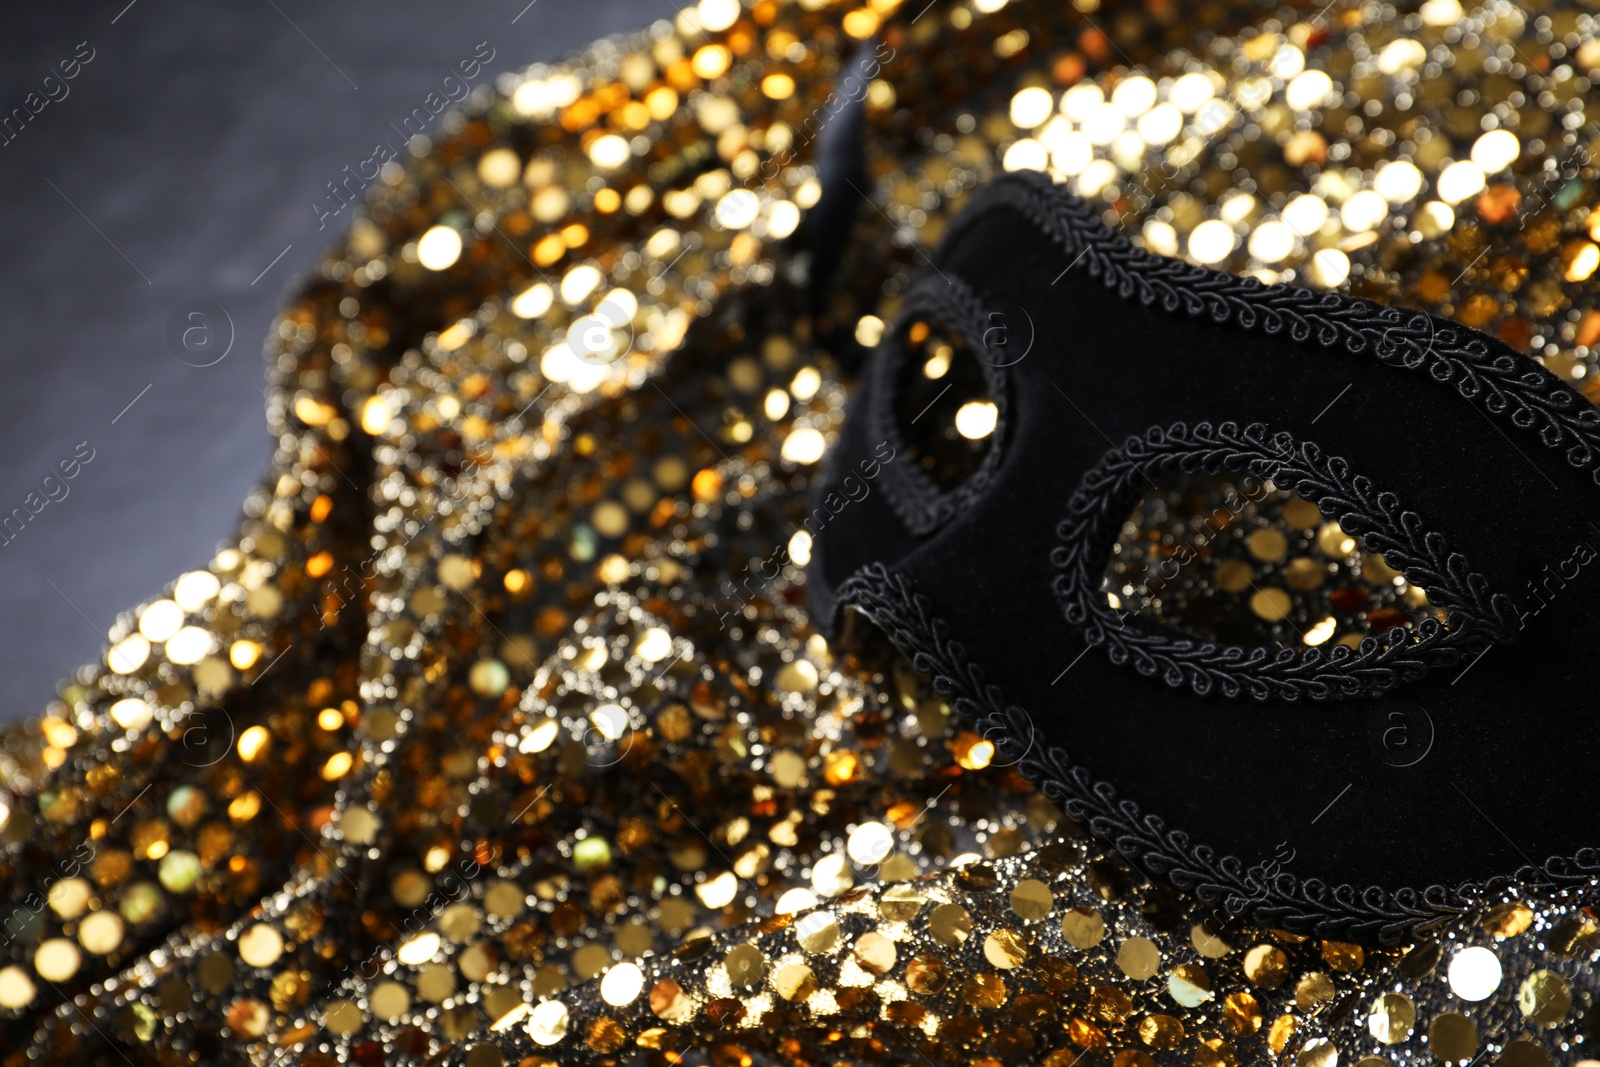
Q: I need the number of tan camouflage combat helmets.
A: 0